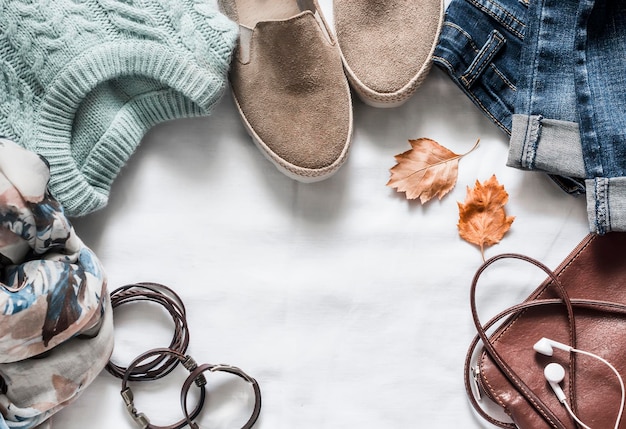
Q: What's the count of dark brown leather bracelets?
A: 3